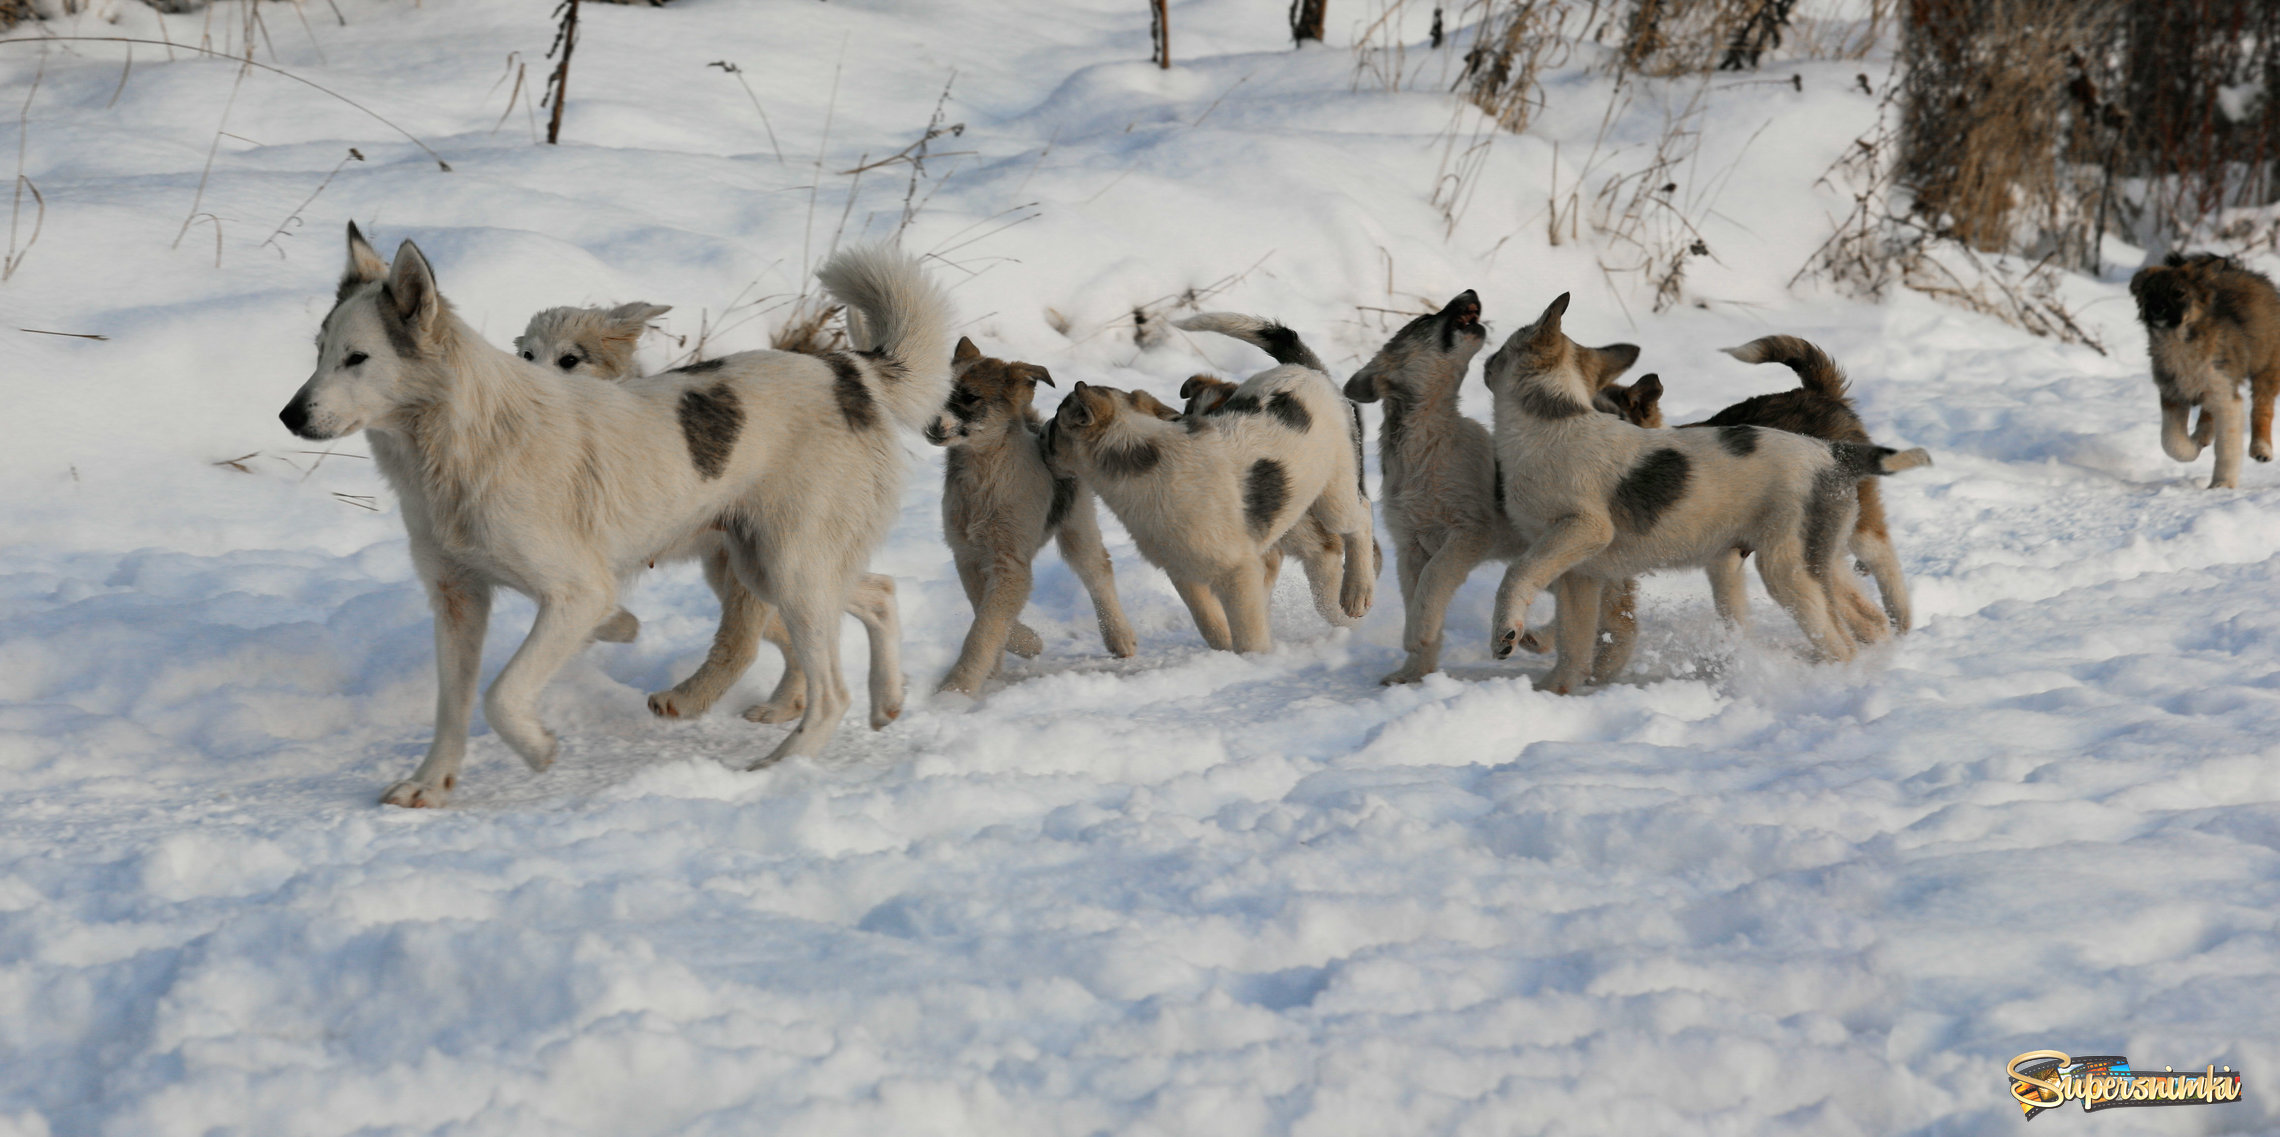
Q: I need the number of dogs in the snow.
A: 9